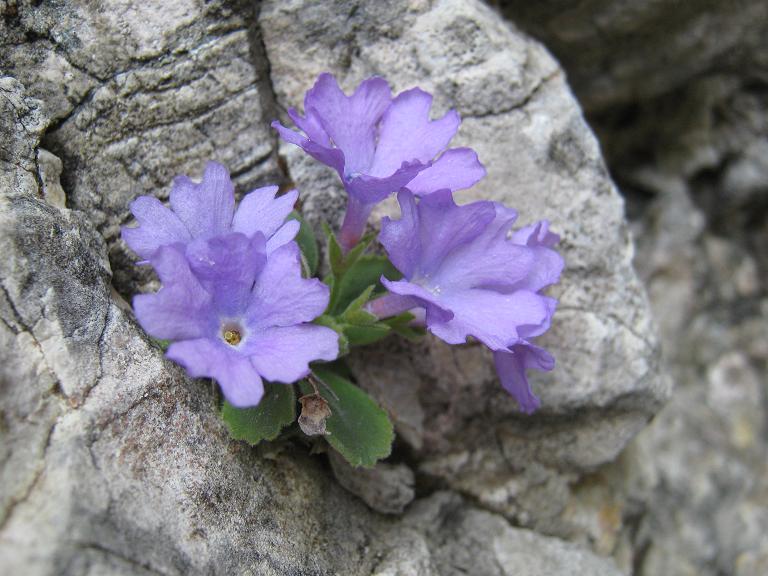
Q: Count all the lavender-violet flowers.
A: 5